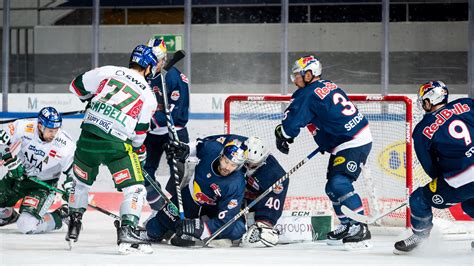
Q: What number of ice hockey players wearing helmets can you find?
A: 7